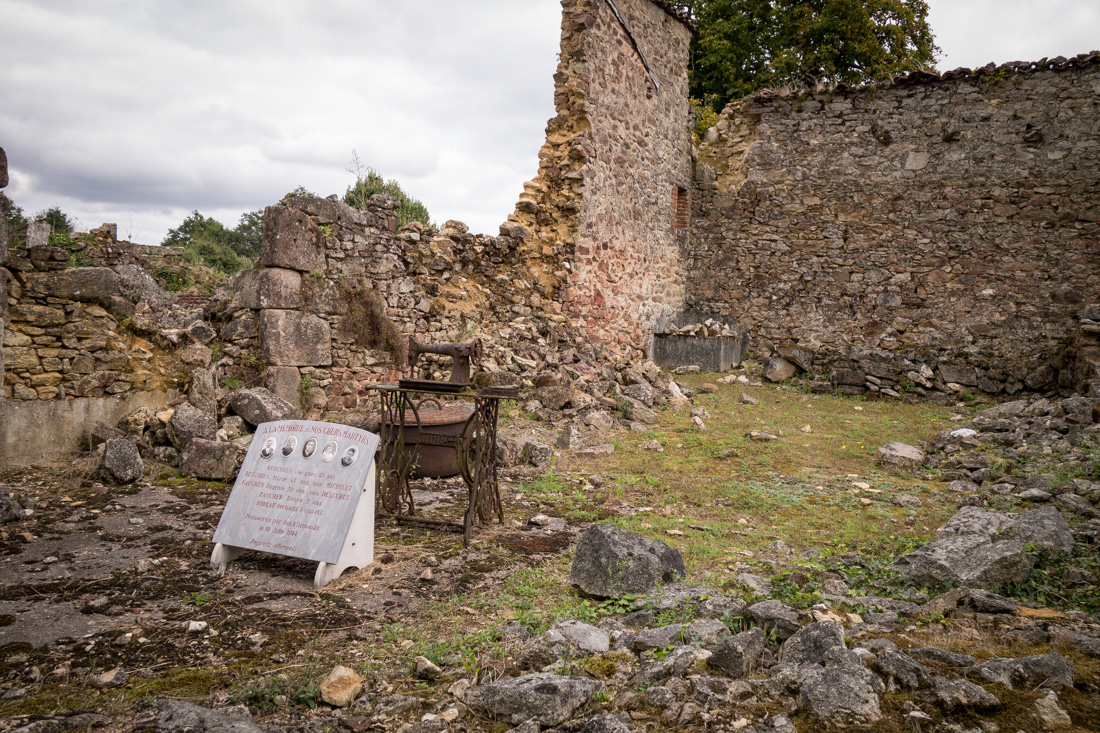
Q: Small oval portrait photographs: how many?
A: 5